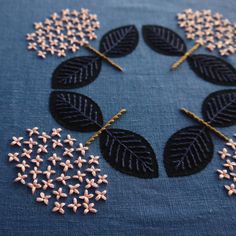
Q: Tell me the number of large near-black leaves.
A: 8